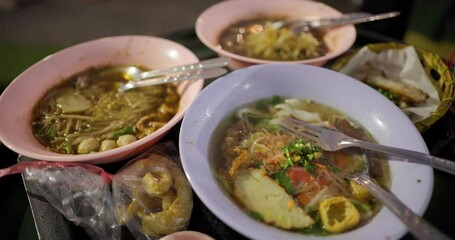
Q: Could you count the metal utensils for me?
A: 6